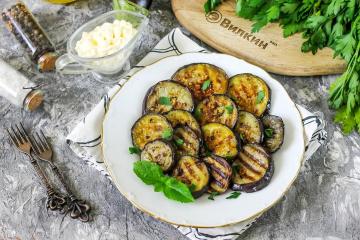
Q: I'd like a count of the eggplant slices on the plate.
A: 14